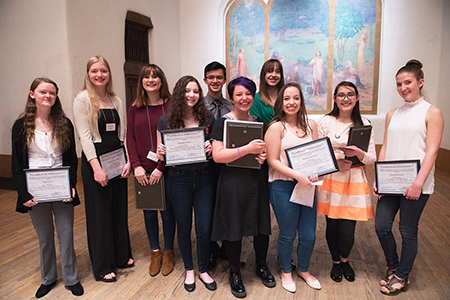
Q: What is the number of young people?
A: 10